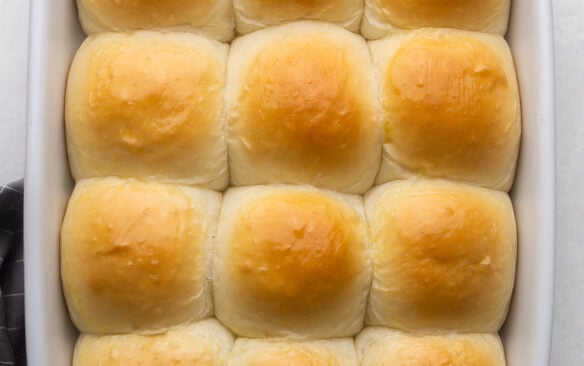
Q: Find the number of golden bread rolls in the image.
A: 12